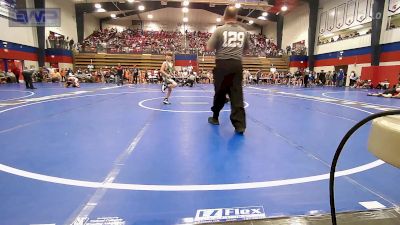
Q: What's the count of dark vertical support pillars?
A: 5